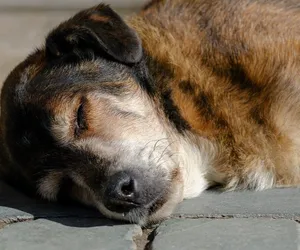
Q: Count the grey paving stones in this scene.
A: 4